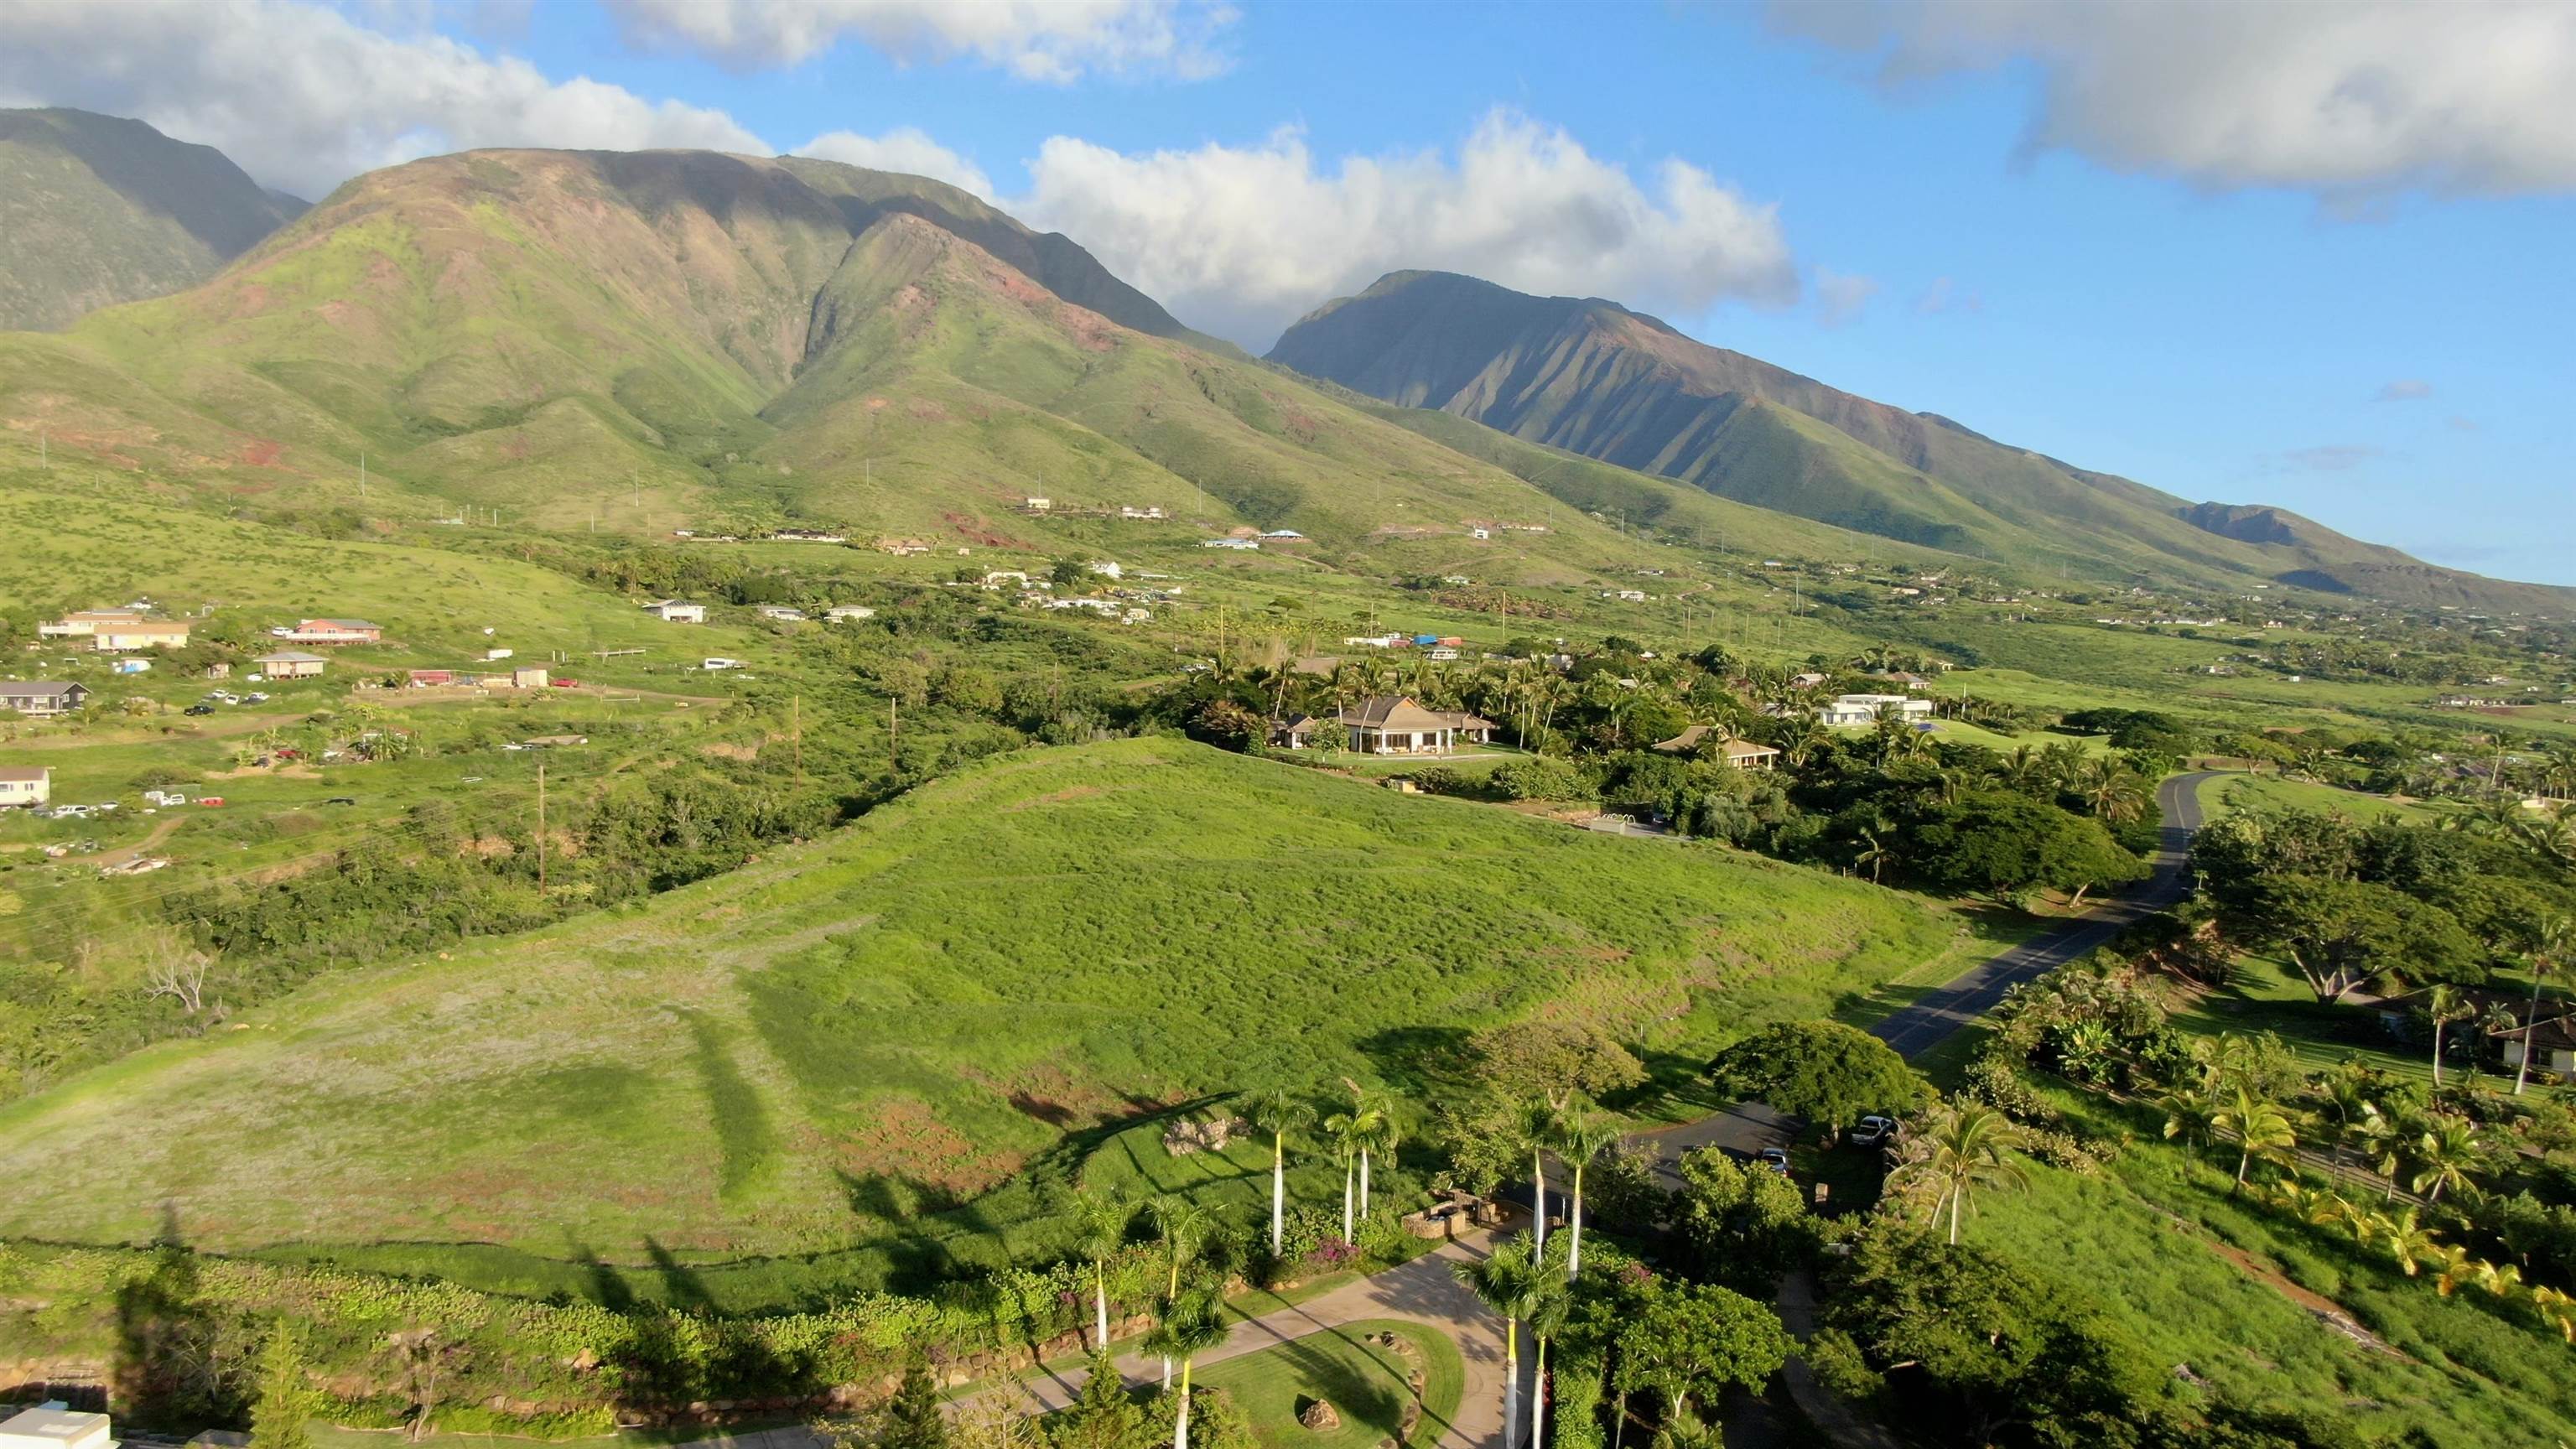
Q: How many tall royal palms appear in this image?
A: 10